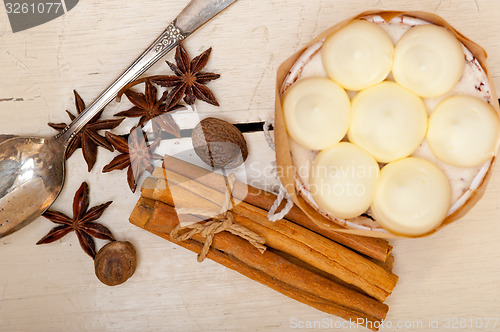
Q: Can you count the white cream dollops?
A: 7